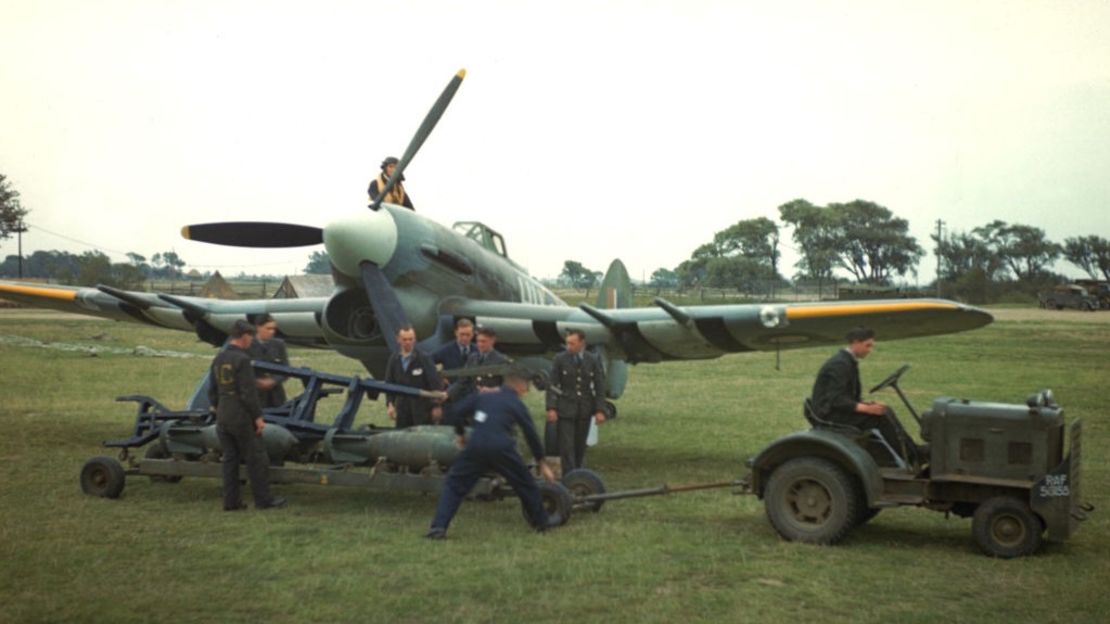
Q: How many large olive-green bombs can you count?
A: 2